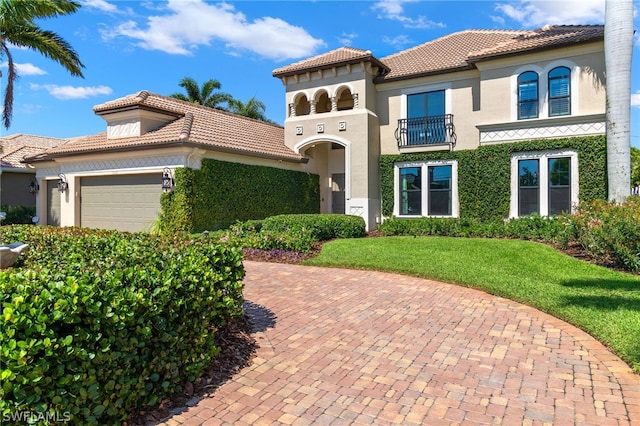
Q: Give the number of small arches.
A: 3